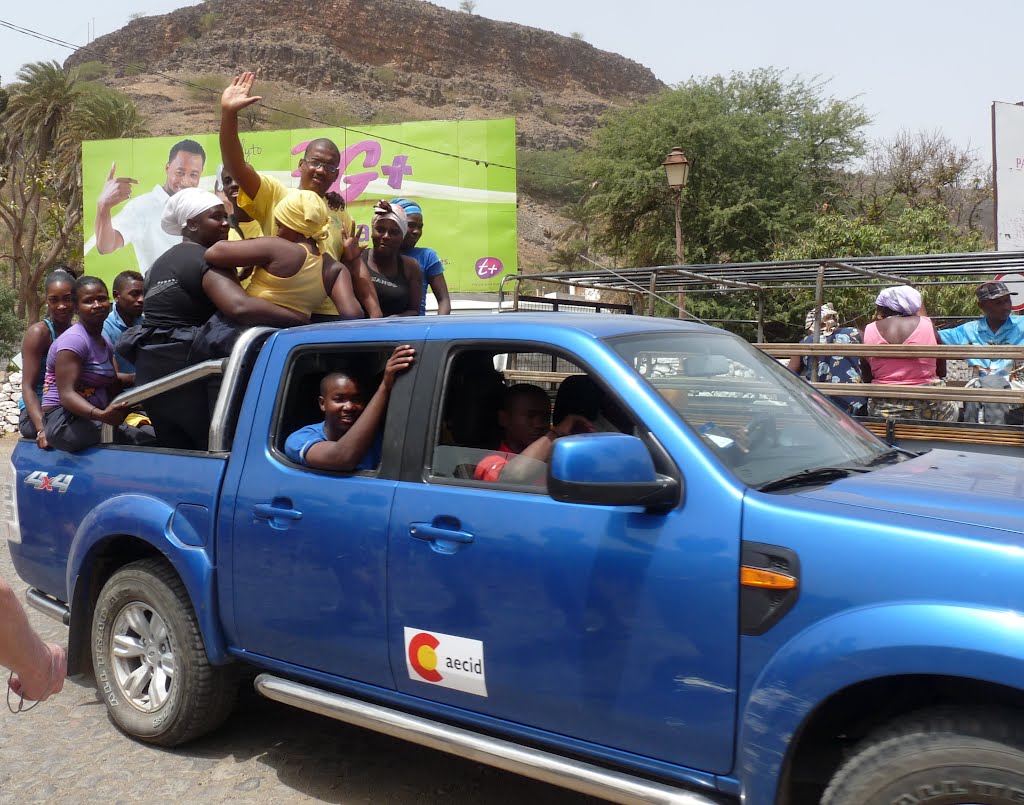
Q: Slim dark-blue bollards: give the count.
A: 0